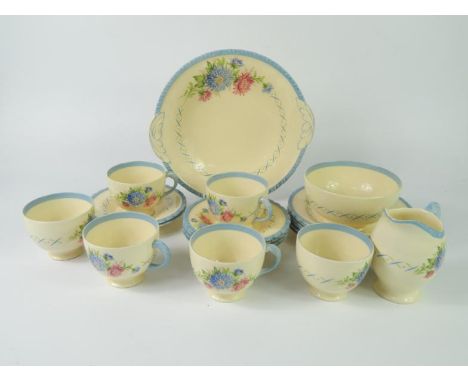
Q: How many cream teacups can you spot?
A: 6